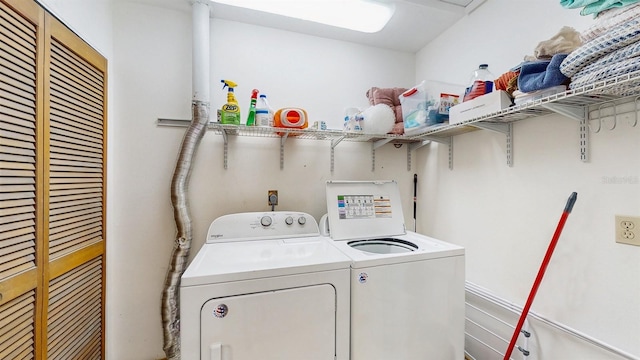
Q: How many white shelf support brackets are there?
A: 8